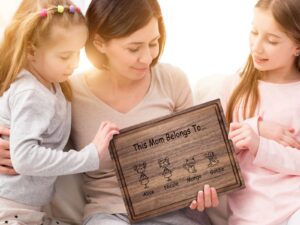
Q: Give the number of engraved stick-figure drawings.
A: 4